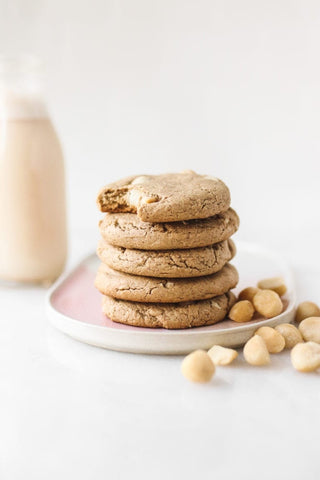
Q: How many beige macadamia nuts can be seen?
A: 12